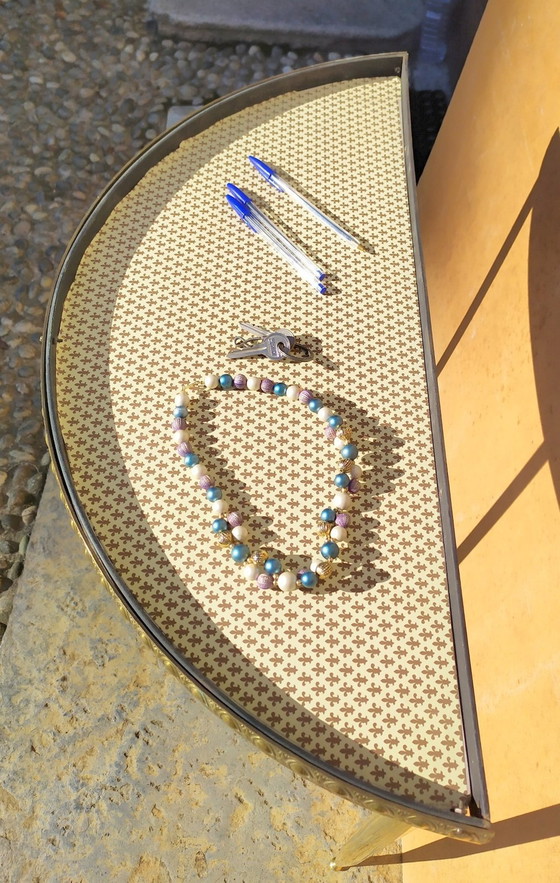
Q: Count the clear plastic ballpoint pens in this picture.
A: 3